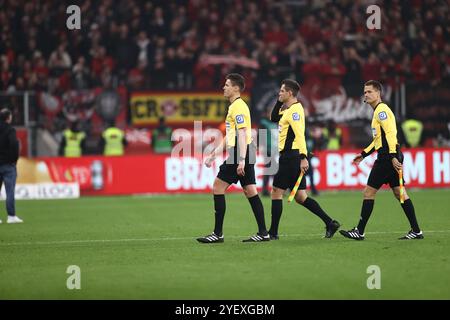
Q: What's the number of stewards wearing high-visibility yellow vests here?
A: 4